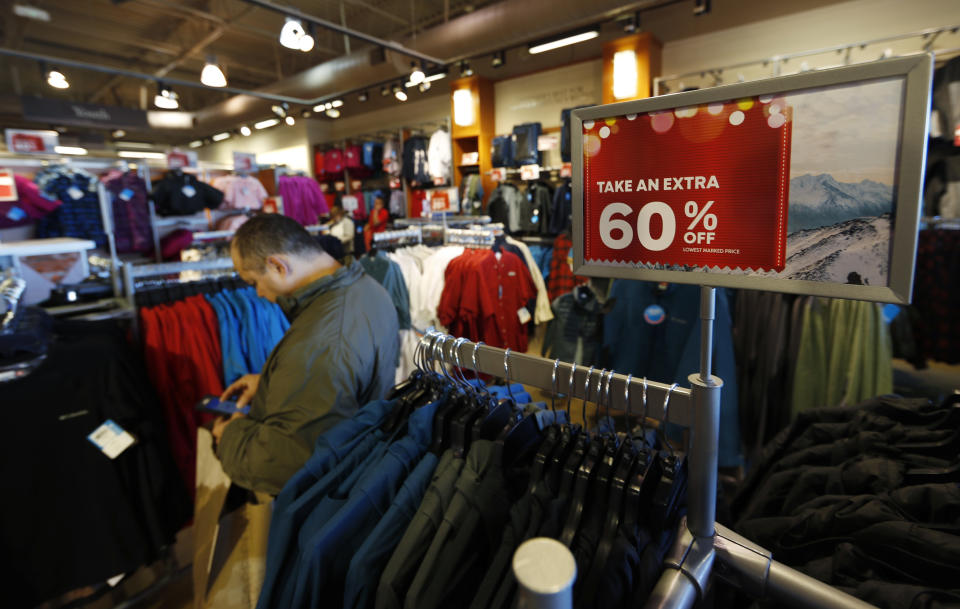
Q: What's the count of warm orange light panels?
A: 2